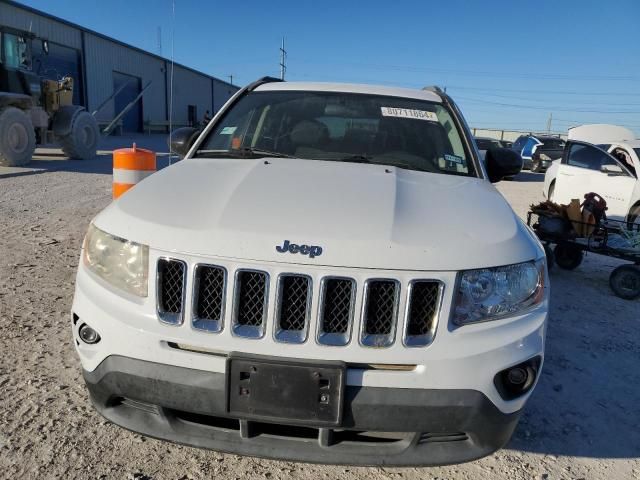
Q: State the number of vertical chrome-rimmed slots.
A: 7